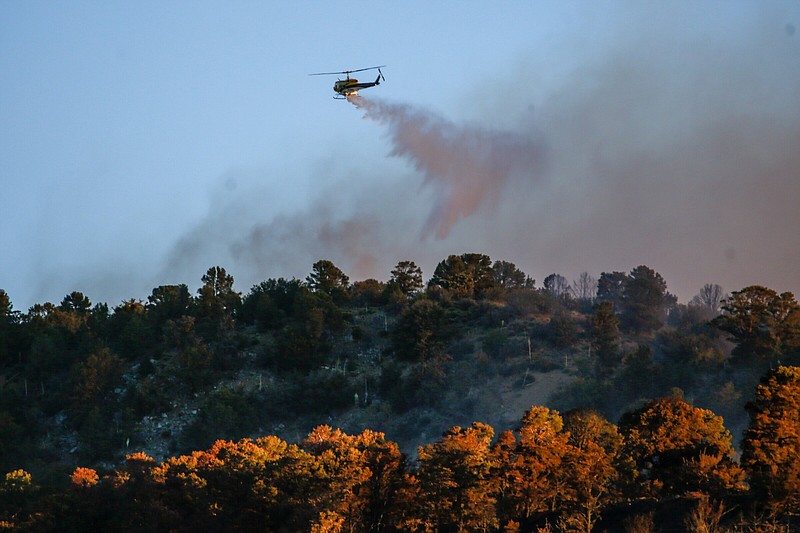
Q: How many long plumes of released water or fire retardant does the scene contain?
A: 1